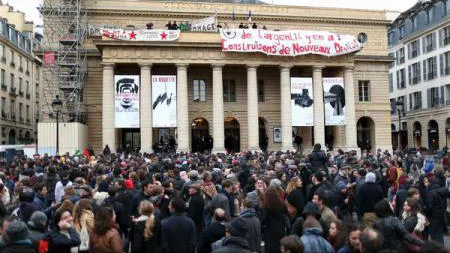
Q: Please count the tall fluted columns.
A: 8